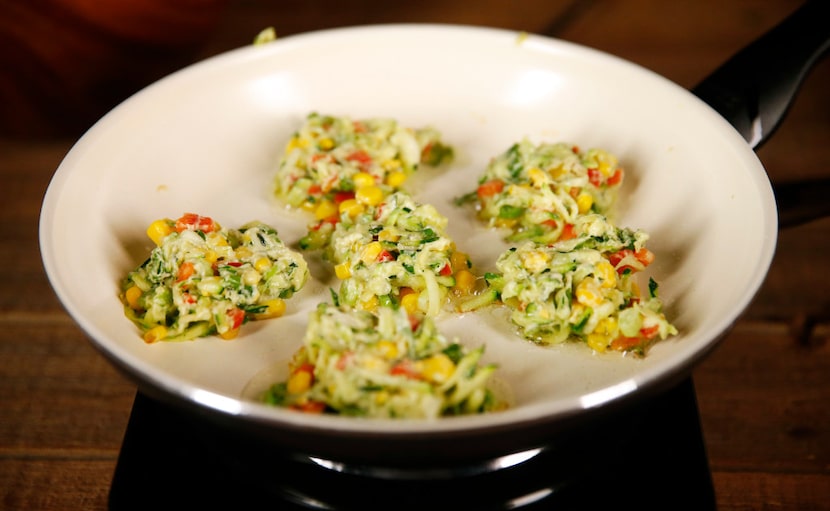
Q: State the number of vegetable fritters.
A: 6